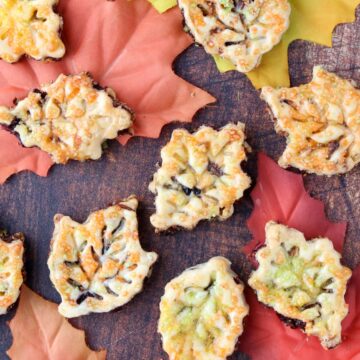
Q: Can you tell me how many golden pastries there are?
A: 9